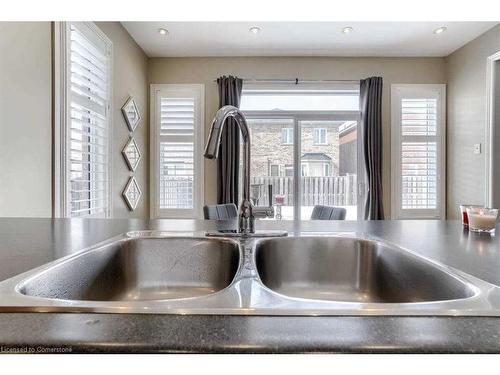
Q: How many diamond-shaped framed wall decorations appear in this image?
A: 3